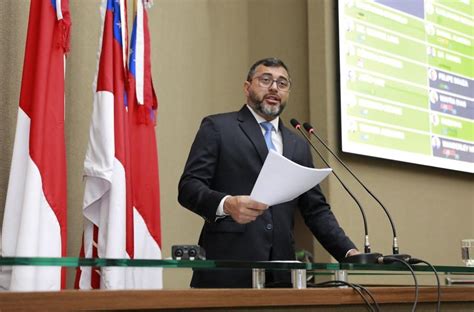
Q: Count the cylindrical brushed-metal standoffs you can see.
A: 3